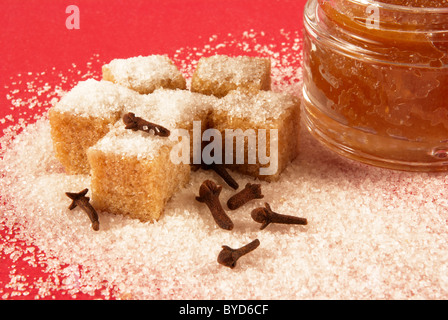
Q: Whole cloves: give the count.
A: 7